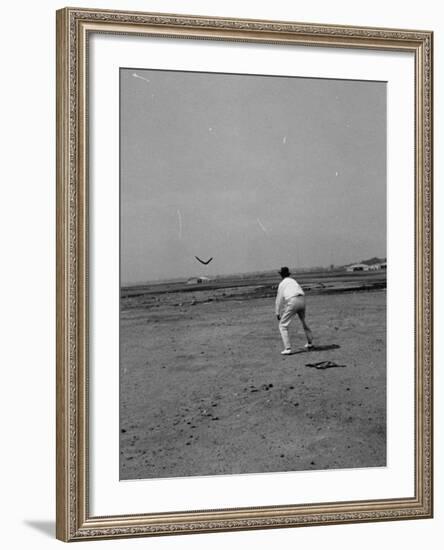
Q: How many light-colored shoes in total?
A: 2